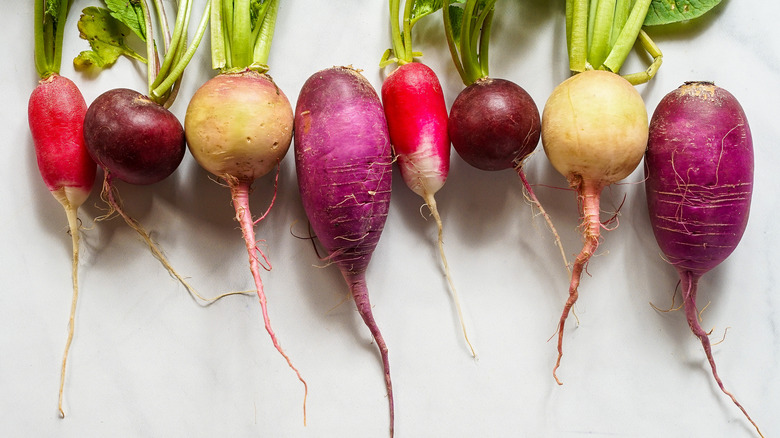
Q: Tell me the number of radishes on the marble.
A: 8